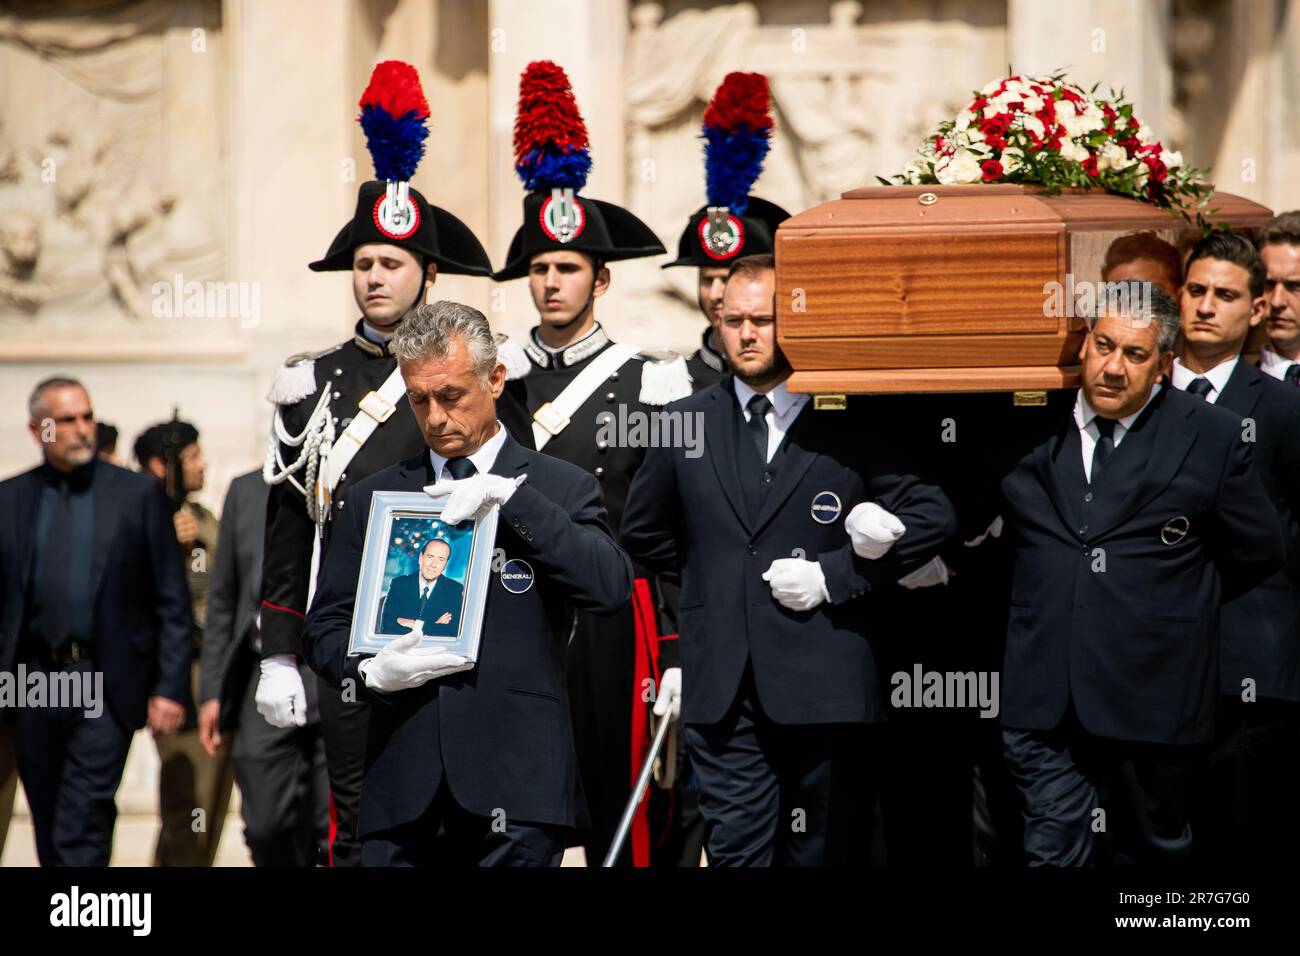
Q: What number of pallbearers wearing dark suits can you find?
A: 4